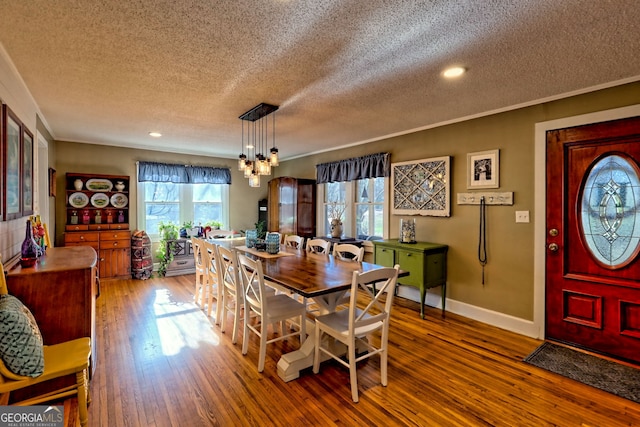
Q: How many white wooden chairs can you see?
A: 10